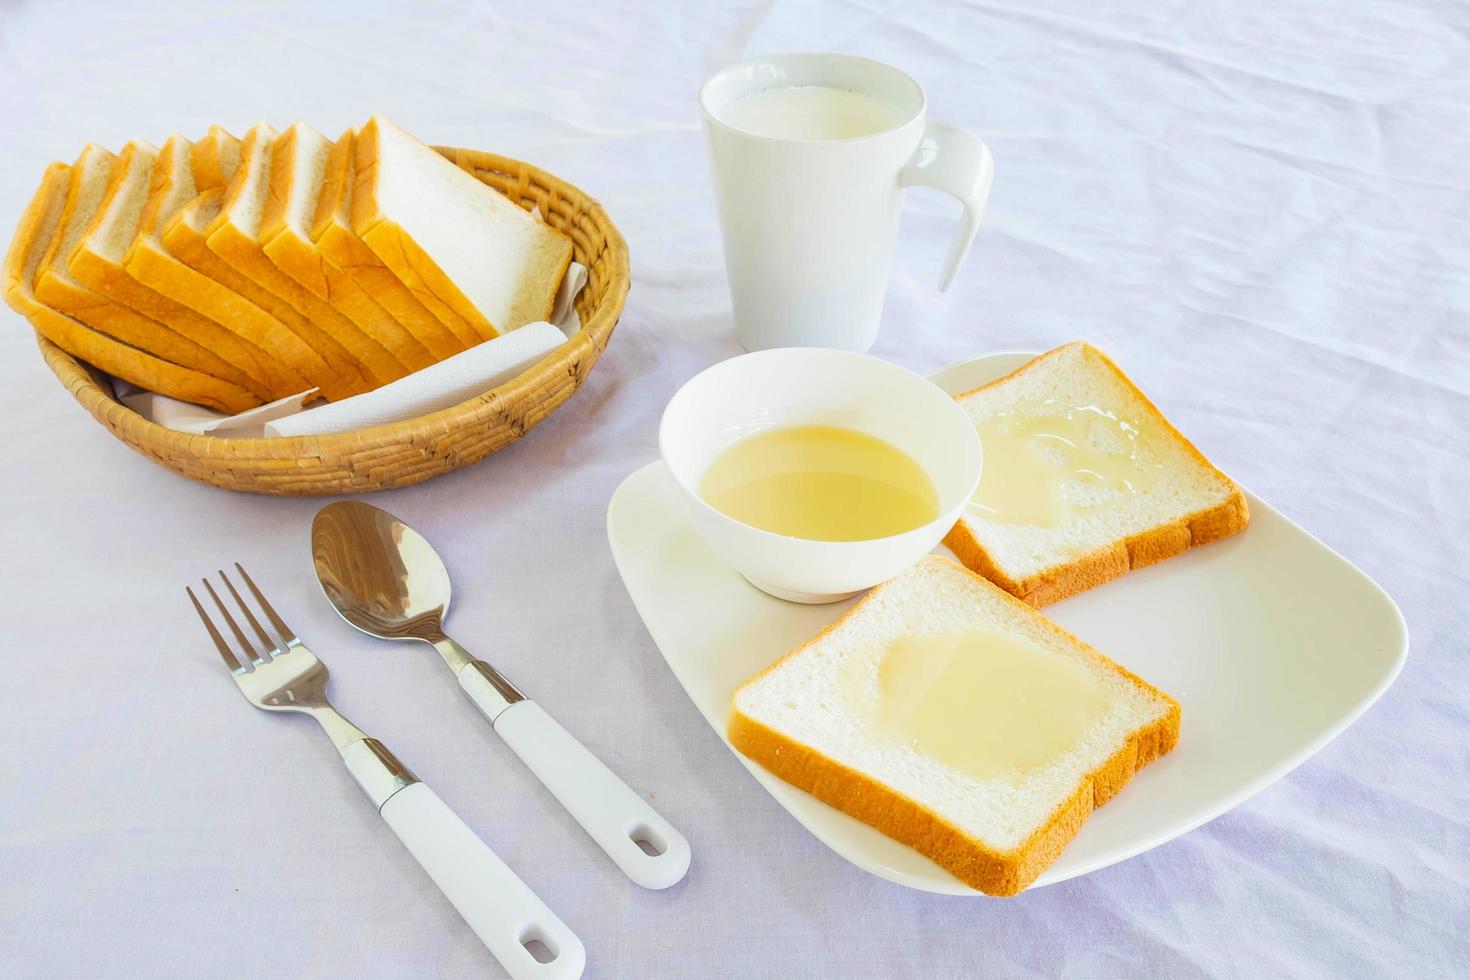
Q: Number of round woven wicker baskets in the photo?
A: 1